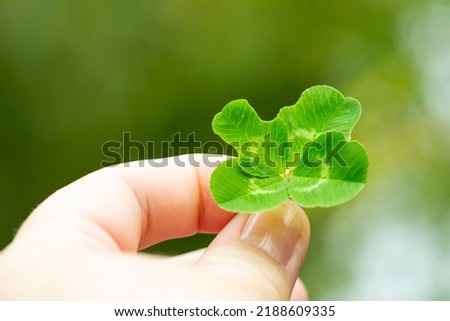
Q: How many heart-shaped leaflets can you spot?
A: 4